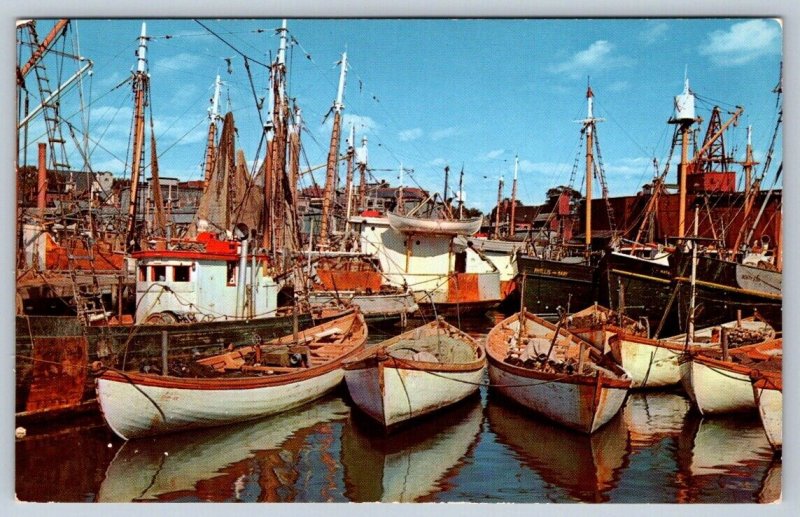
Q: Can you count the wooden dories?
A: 7